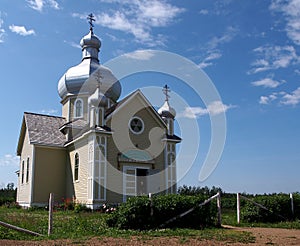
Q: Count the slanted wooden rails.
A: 3